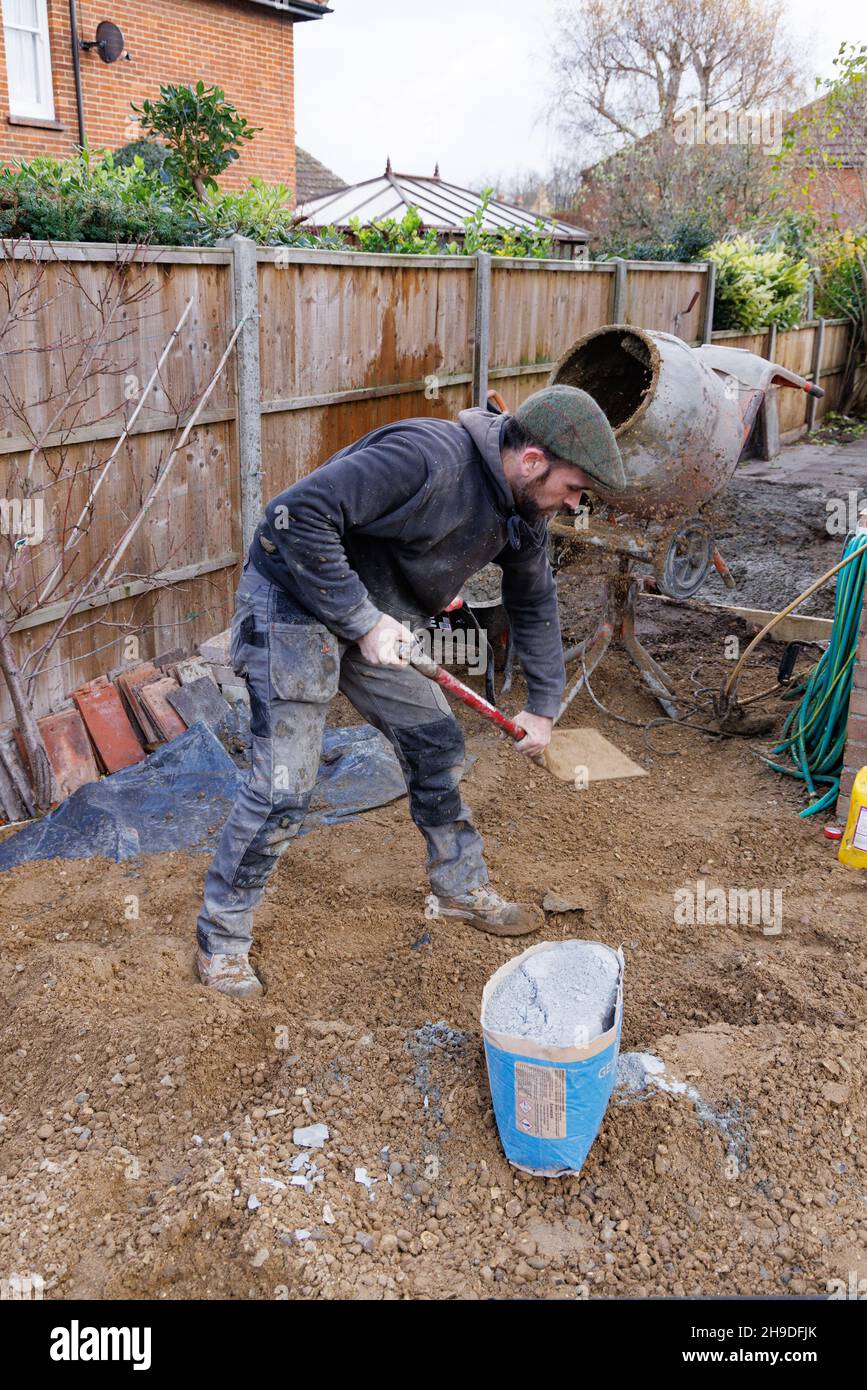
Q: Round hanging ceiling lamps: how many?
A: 0